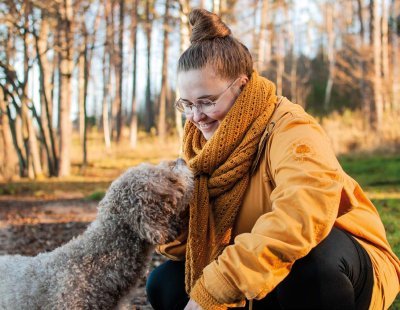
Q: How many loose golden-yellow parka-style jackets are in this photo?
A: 1